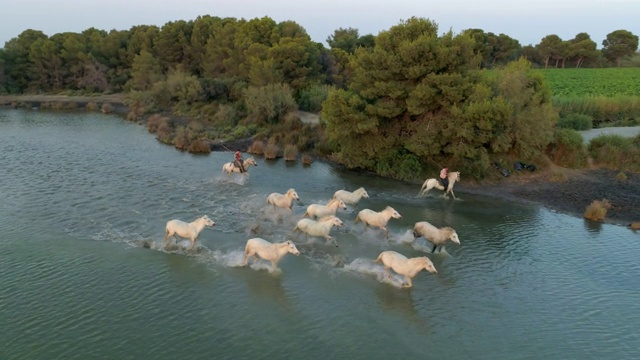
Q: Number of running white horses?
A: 11